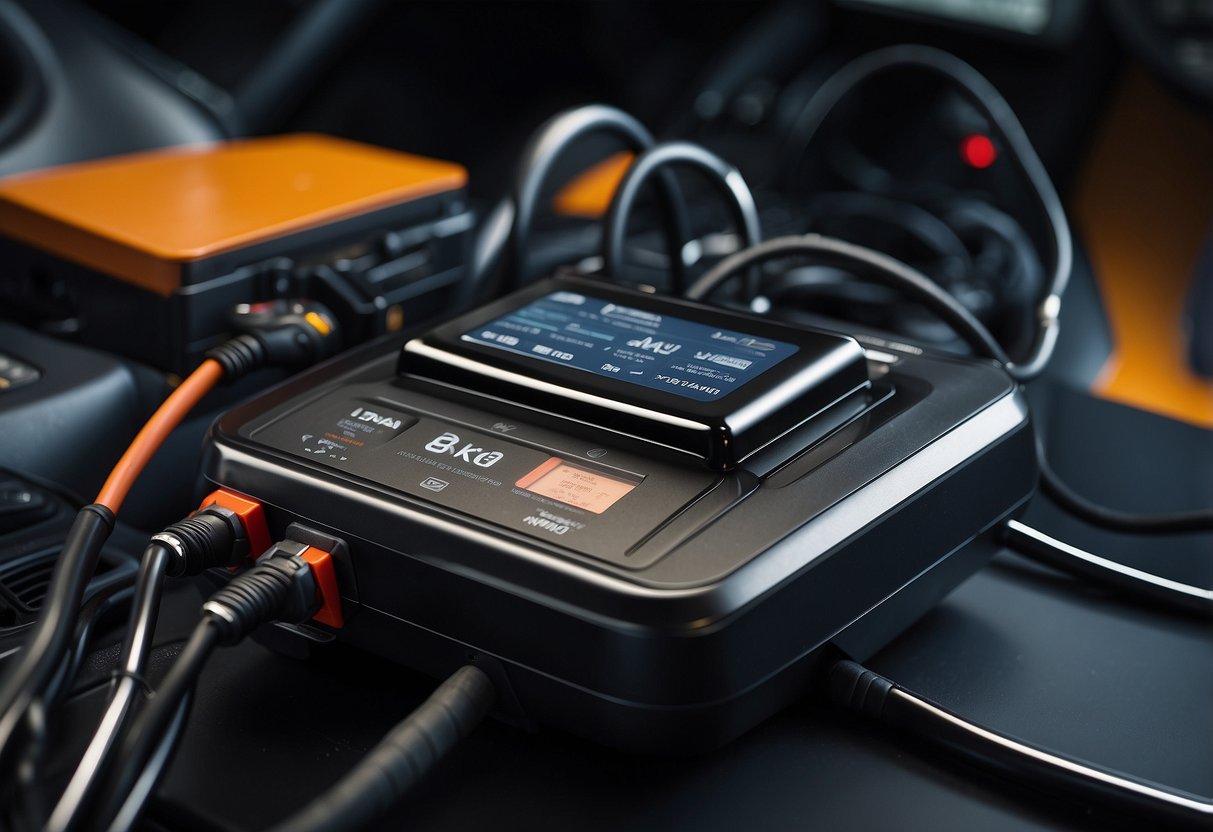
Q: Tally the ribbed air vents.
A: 1